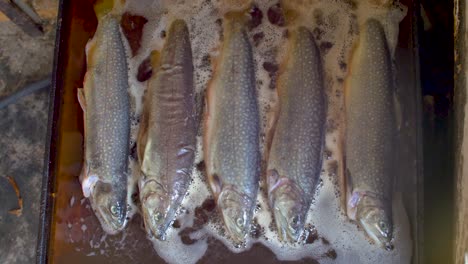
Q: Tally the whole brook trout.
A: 5